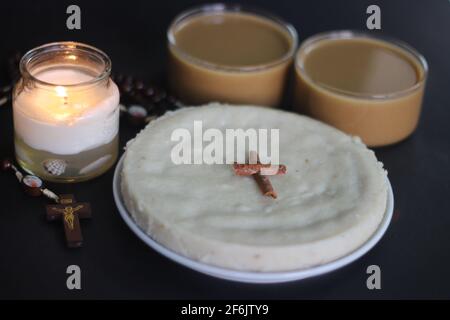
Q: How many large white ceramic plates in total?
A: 1